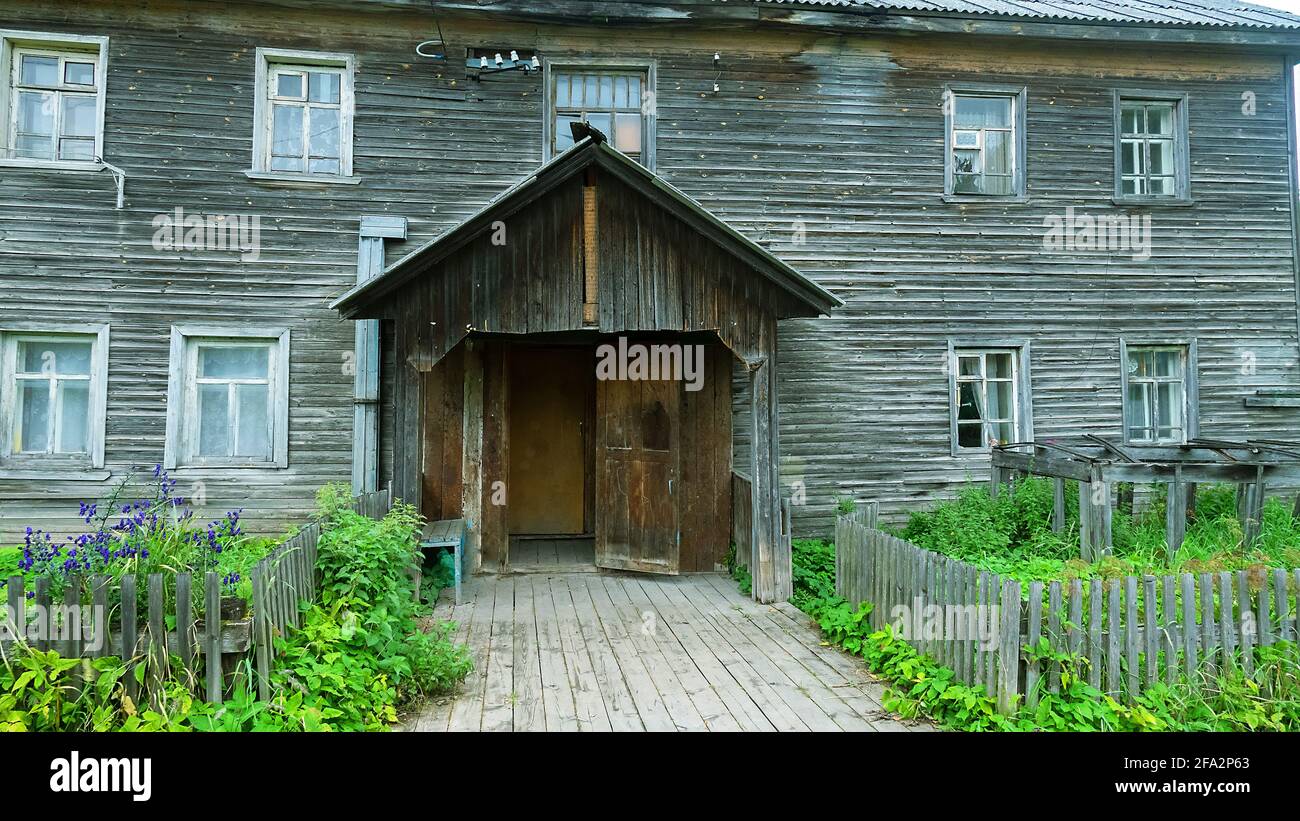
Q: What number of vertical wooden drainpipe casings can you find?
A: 1